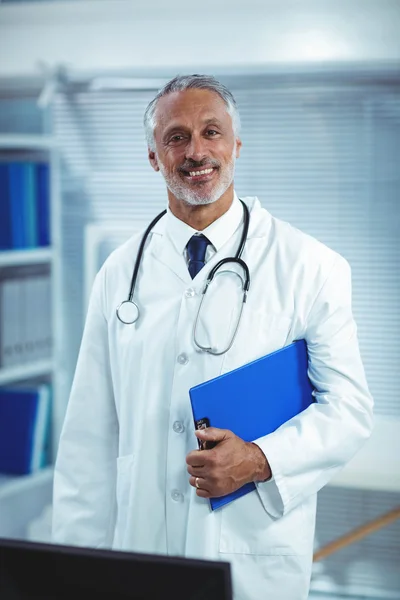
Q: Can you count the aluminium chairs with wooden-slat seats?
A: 0